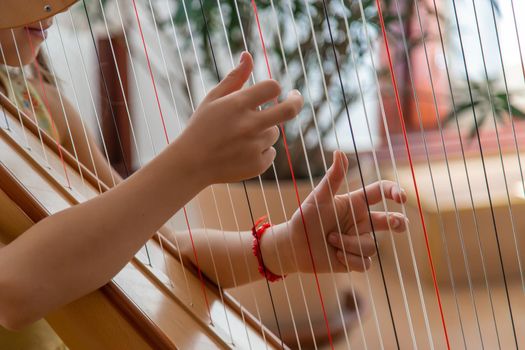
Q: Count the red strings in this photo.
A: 4